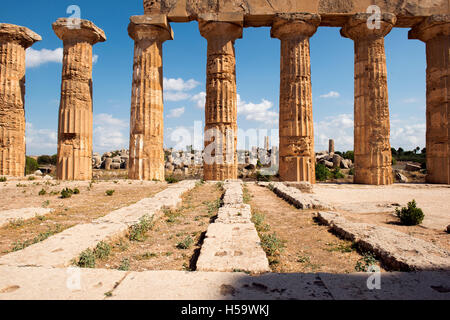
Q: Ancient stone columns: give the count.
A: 7